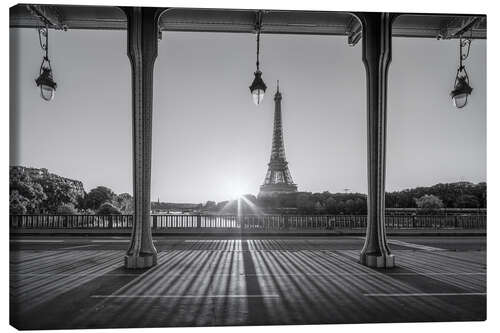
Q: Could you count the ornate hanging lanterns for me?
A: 3